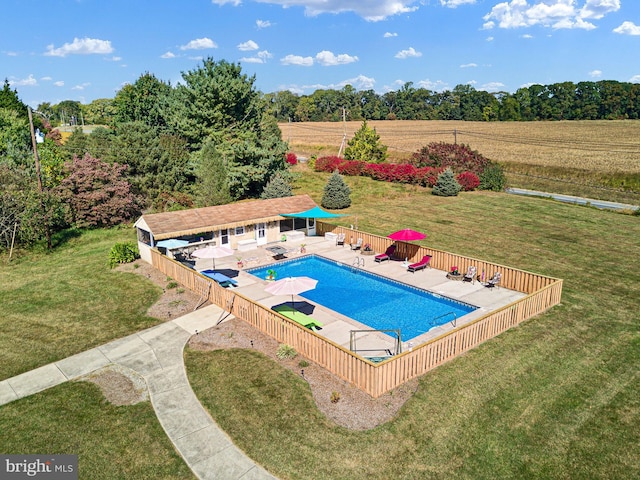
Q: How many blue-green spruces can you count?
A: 3